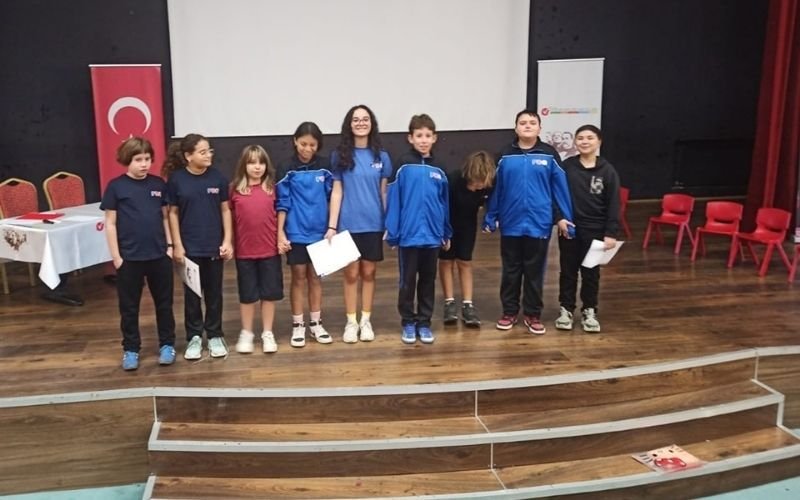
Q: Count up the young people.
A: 9